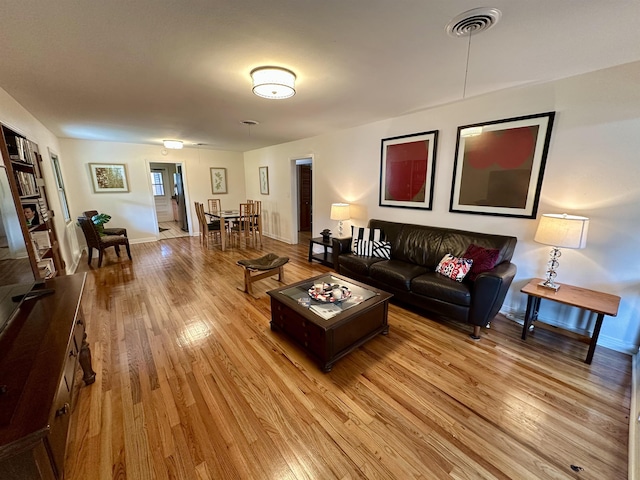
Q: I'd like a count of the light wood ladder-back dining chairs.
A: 6